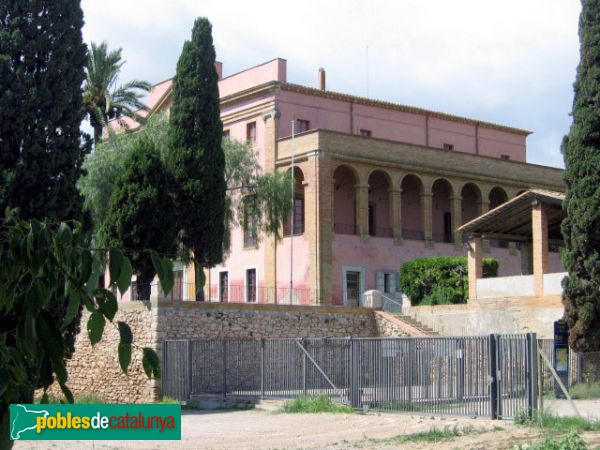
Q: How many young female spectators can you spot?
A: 0